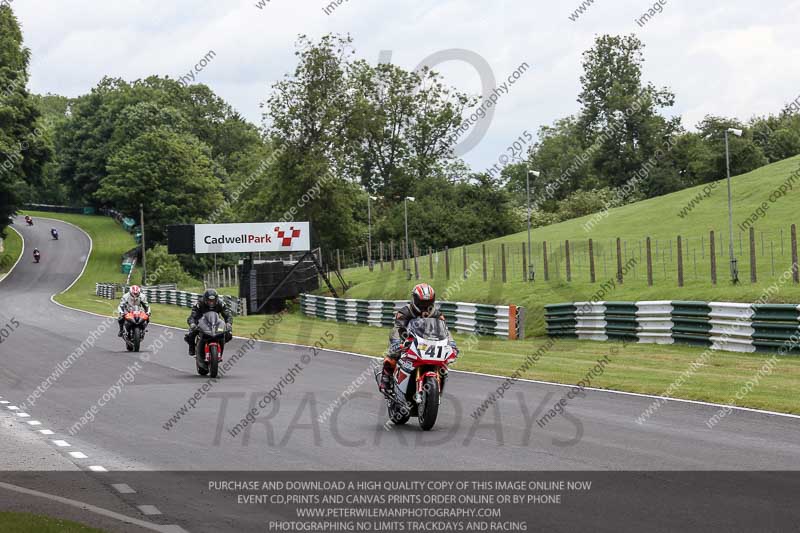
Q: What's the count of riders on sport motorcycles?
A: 6